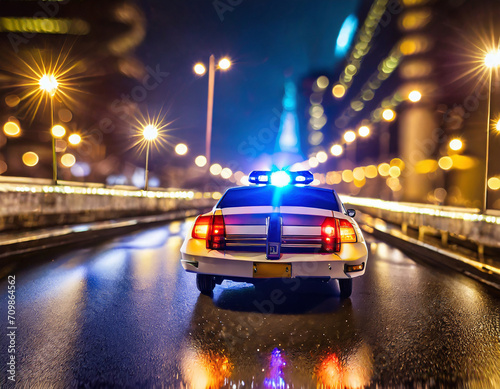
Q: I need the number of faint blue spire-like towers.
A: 1